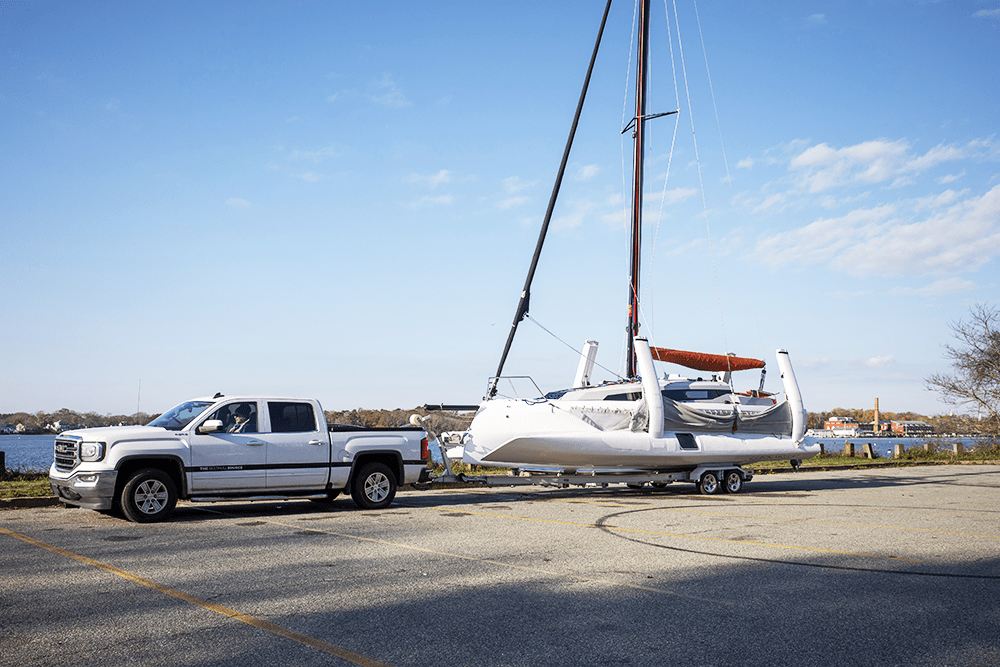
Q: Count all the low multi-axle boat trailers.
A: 1